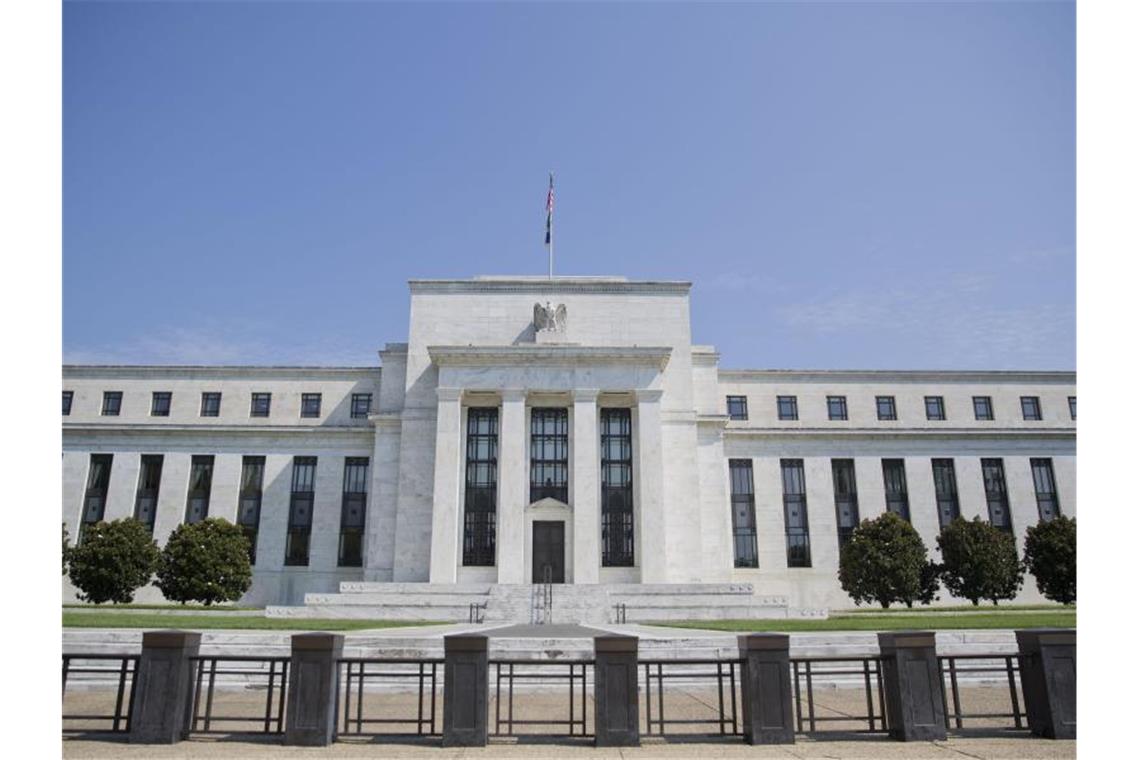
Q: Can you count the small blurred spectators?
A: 0